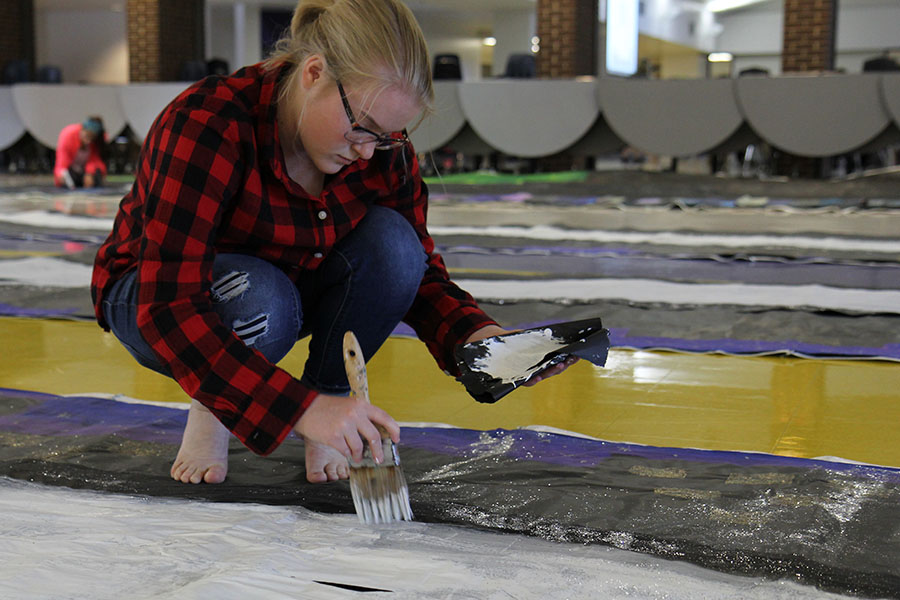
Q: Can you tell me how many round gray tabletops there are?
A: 8